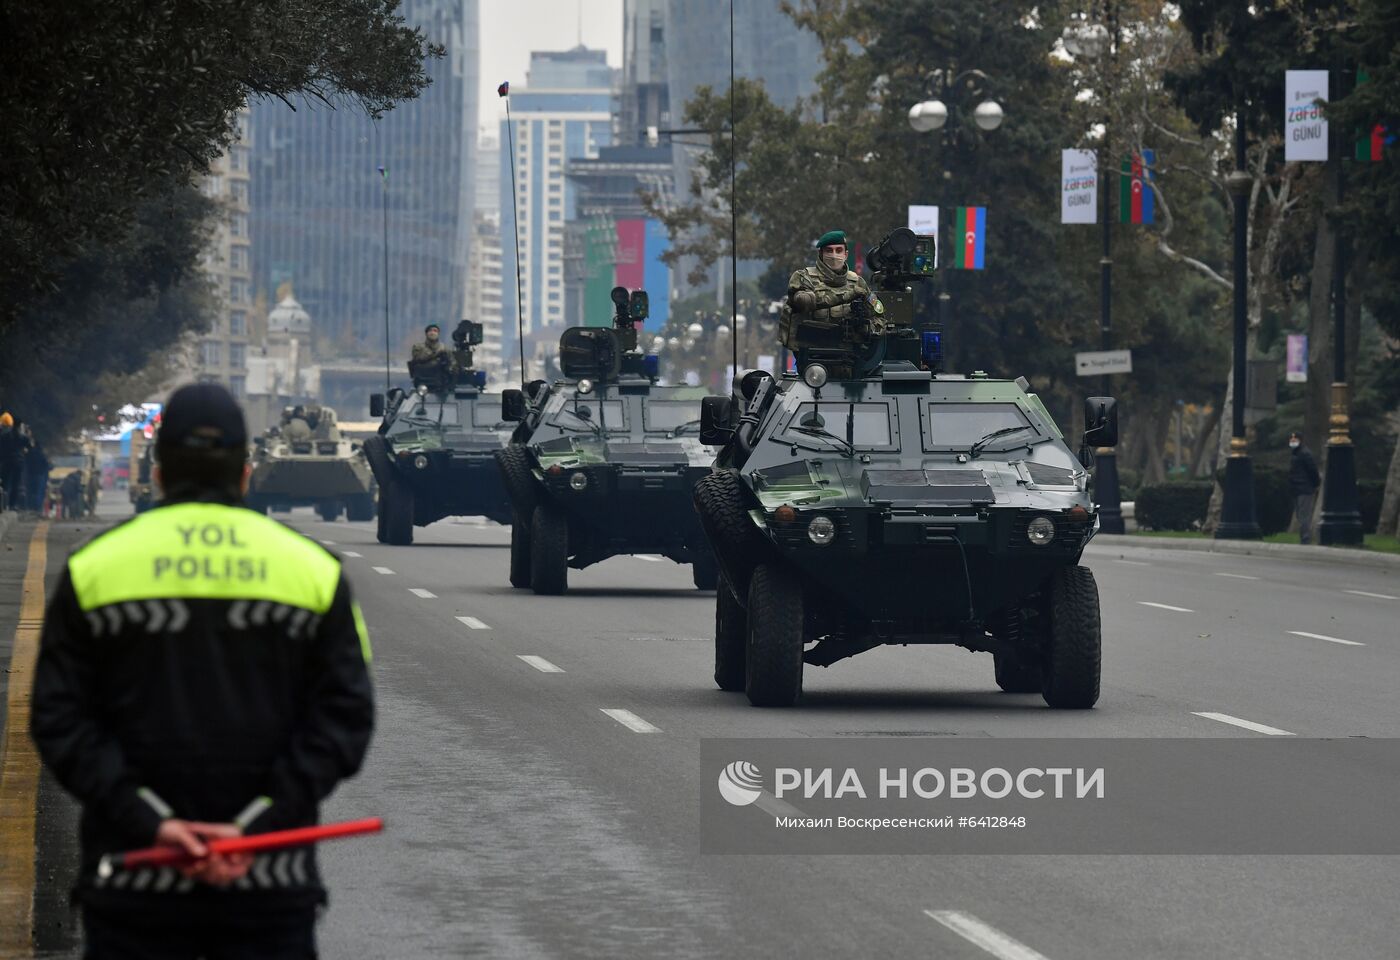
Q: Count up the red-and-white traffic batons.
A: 1